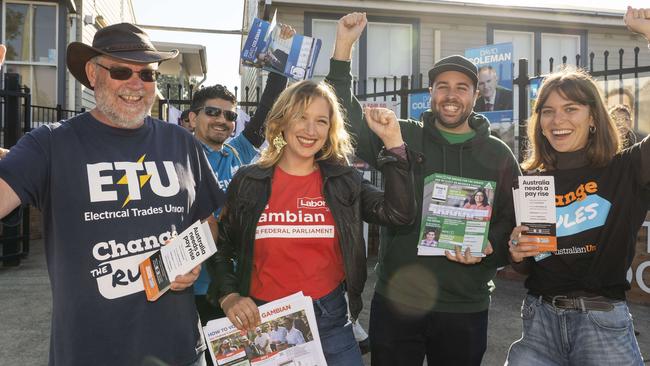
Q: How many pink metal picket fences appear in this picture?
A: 0